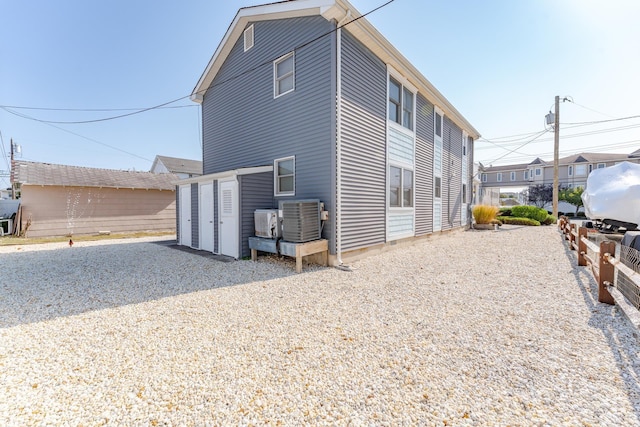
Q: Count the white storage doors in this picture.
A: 3